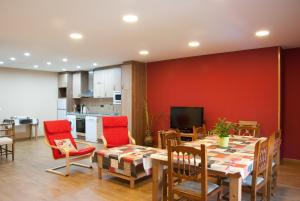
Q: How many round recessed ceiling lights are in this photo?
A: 14